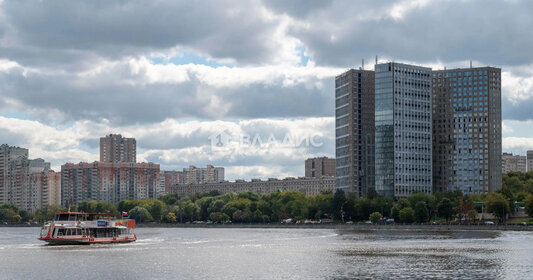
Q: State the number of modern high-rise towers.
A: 3